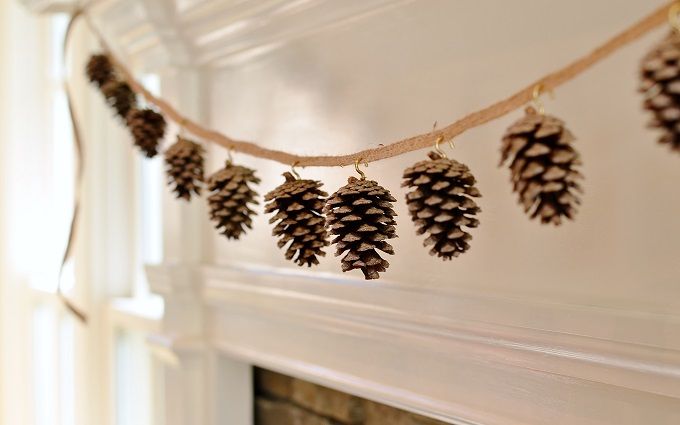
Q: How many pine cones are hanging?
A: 10